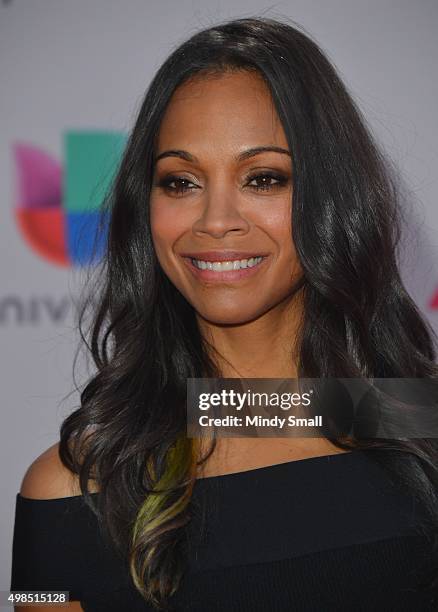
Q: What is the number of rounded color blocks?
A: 3